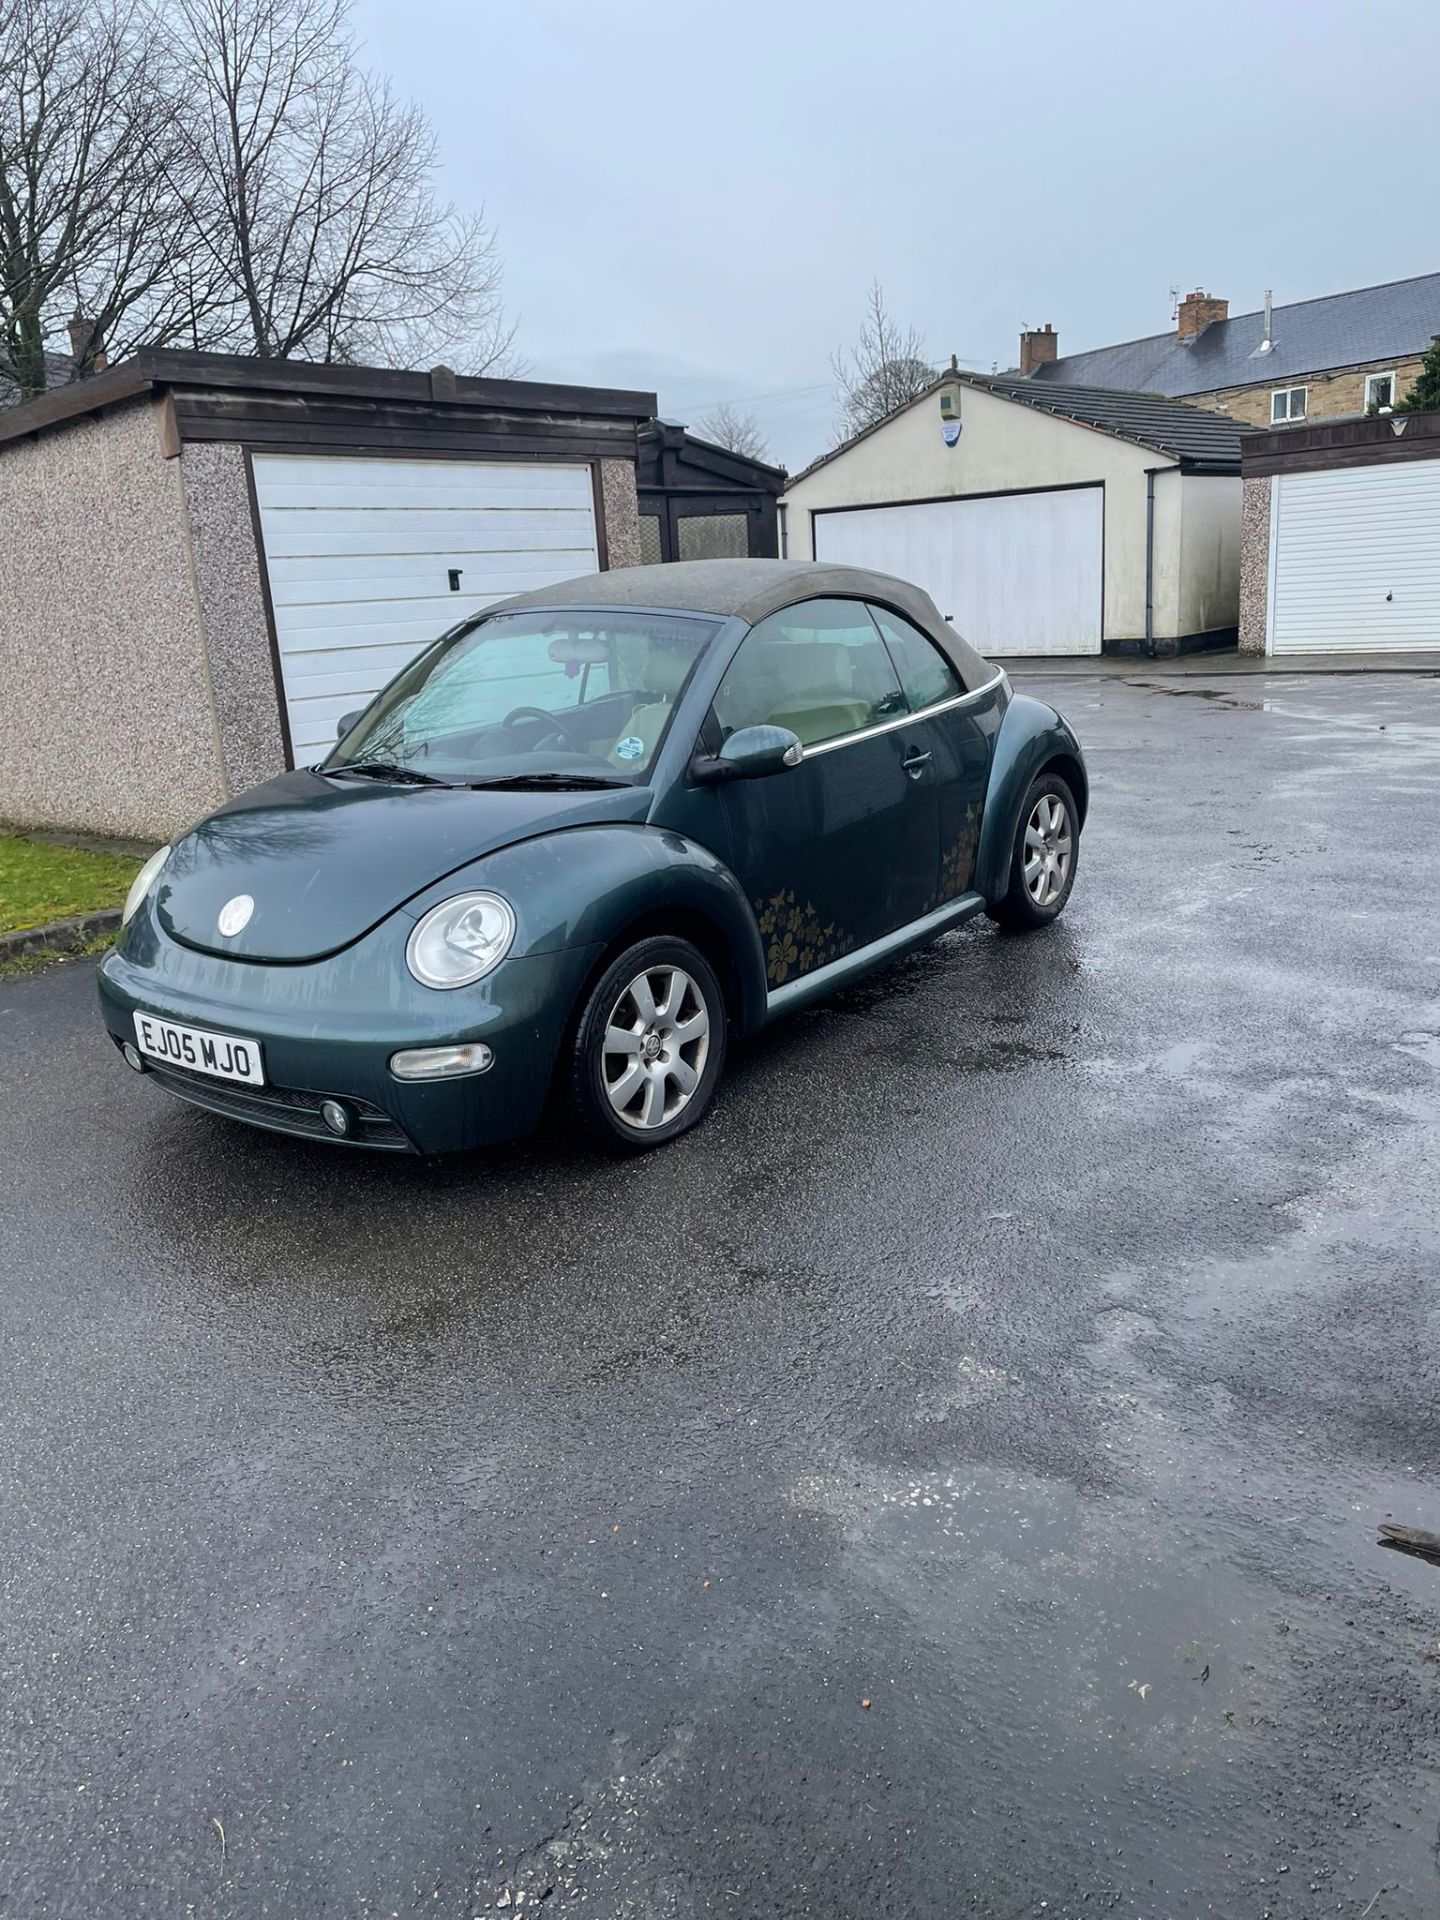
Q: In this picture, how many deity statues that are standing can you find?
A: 0